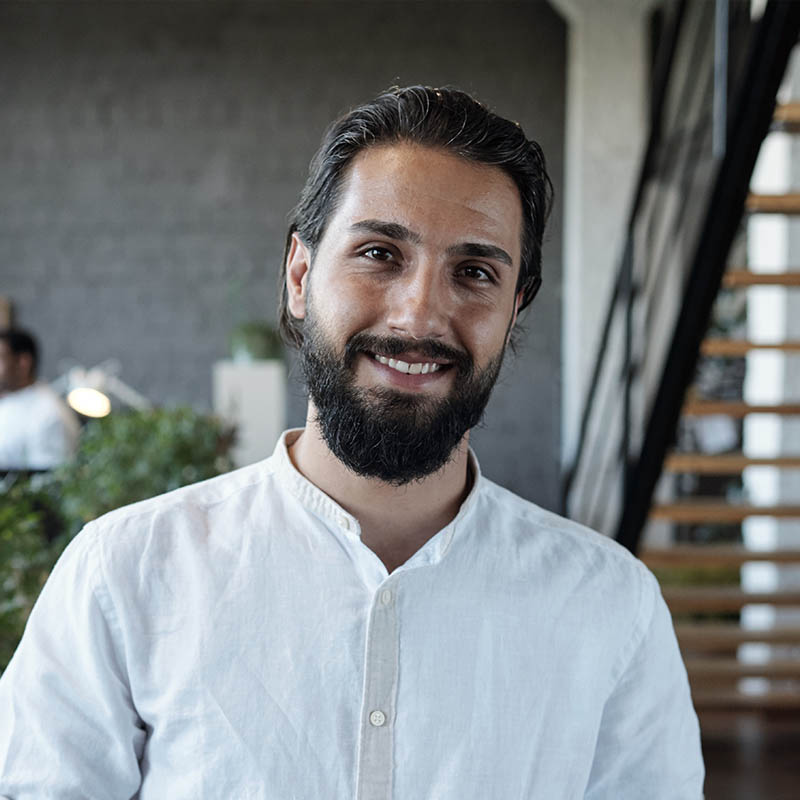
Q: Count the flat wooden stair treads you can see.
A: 12